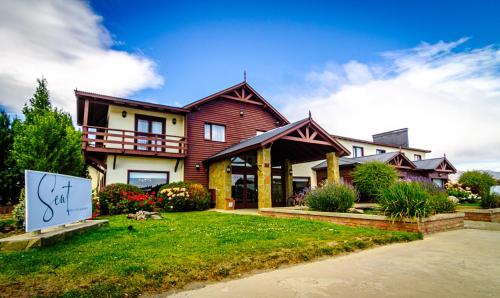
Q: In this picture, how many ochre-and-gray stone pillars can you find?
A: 4